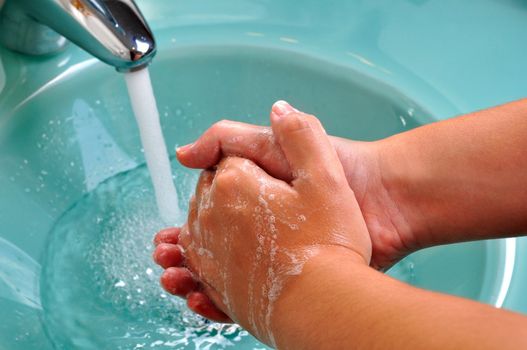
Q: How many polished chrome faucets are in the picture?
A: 1